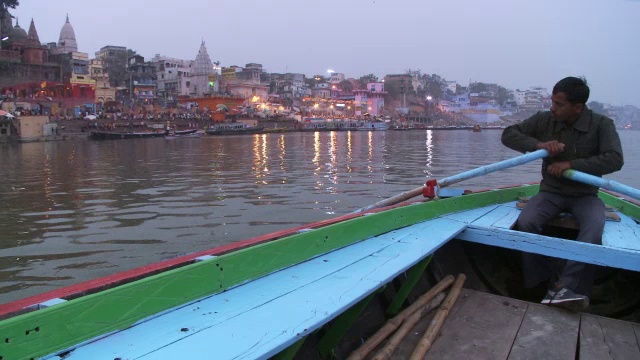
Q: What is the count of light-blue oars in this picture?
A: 2